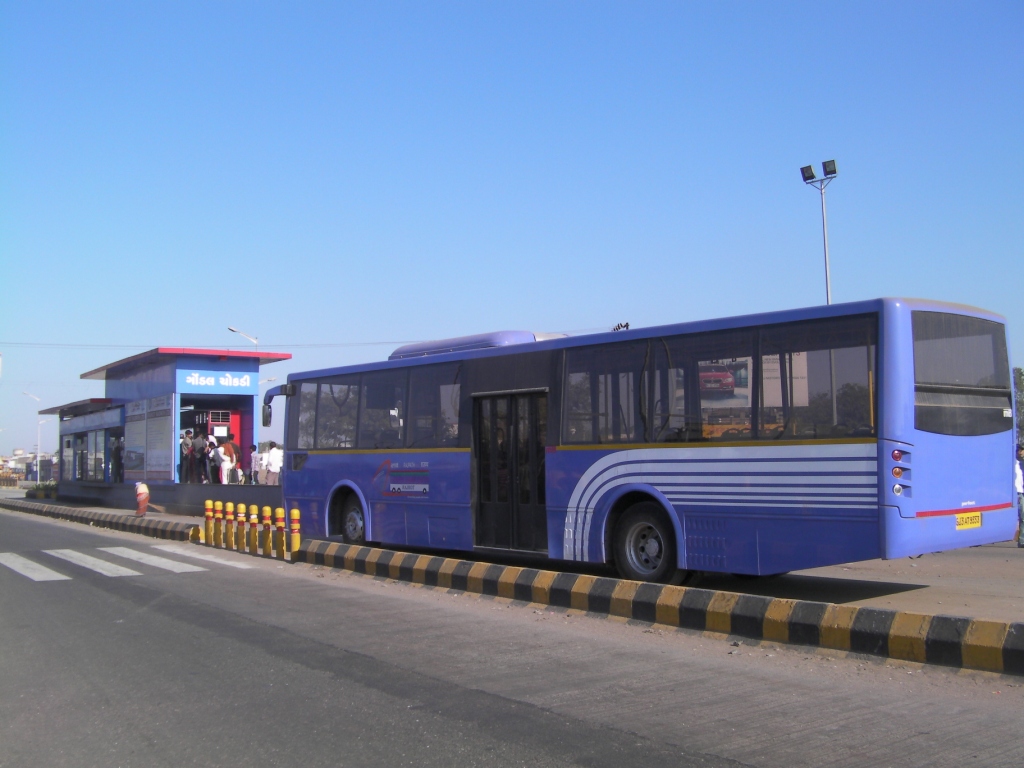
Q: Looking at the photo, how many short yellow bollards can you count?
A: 8